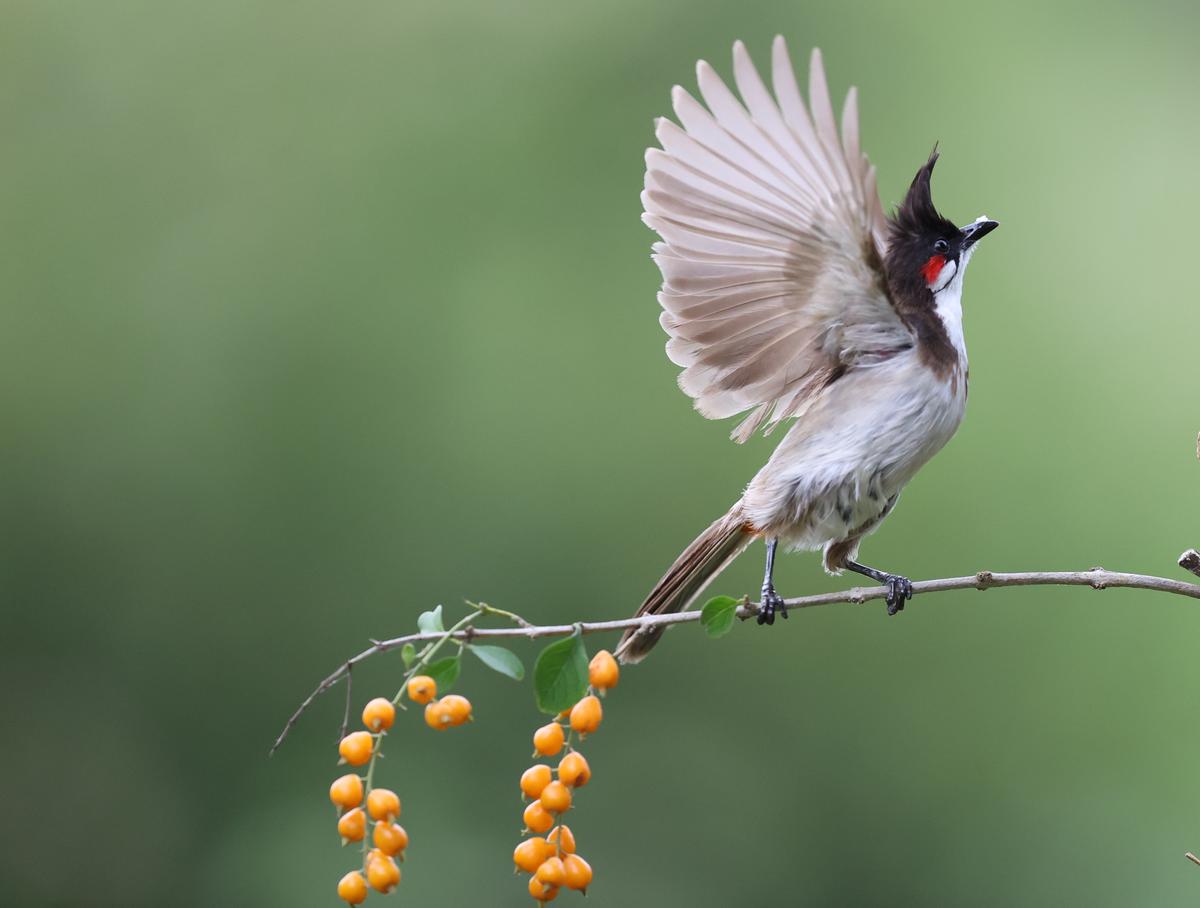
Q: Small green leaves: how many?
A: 6